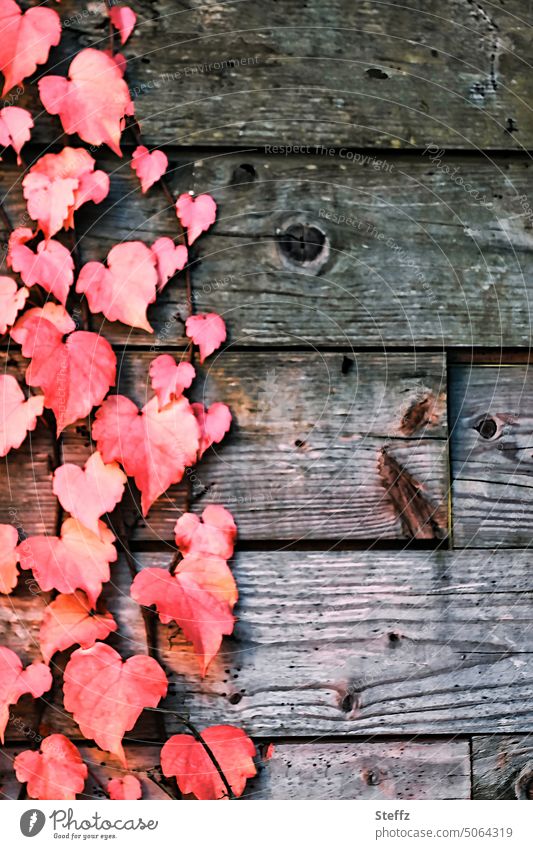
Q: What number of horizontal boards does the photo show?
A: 7